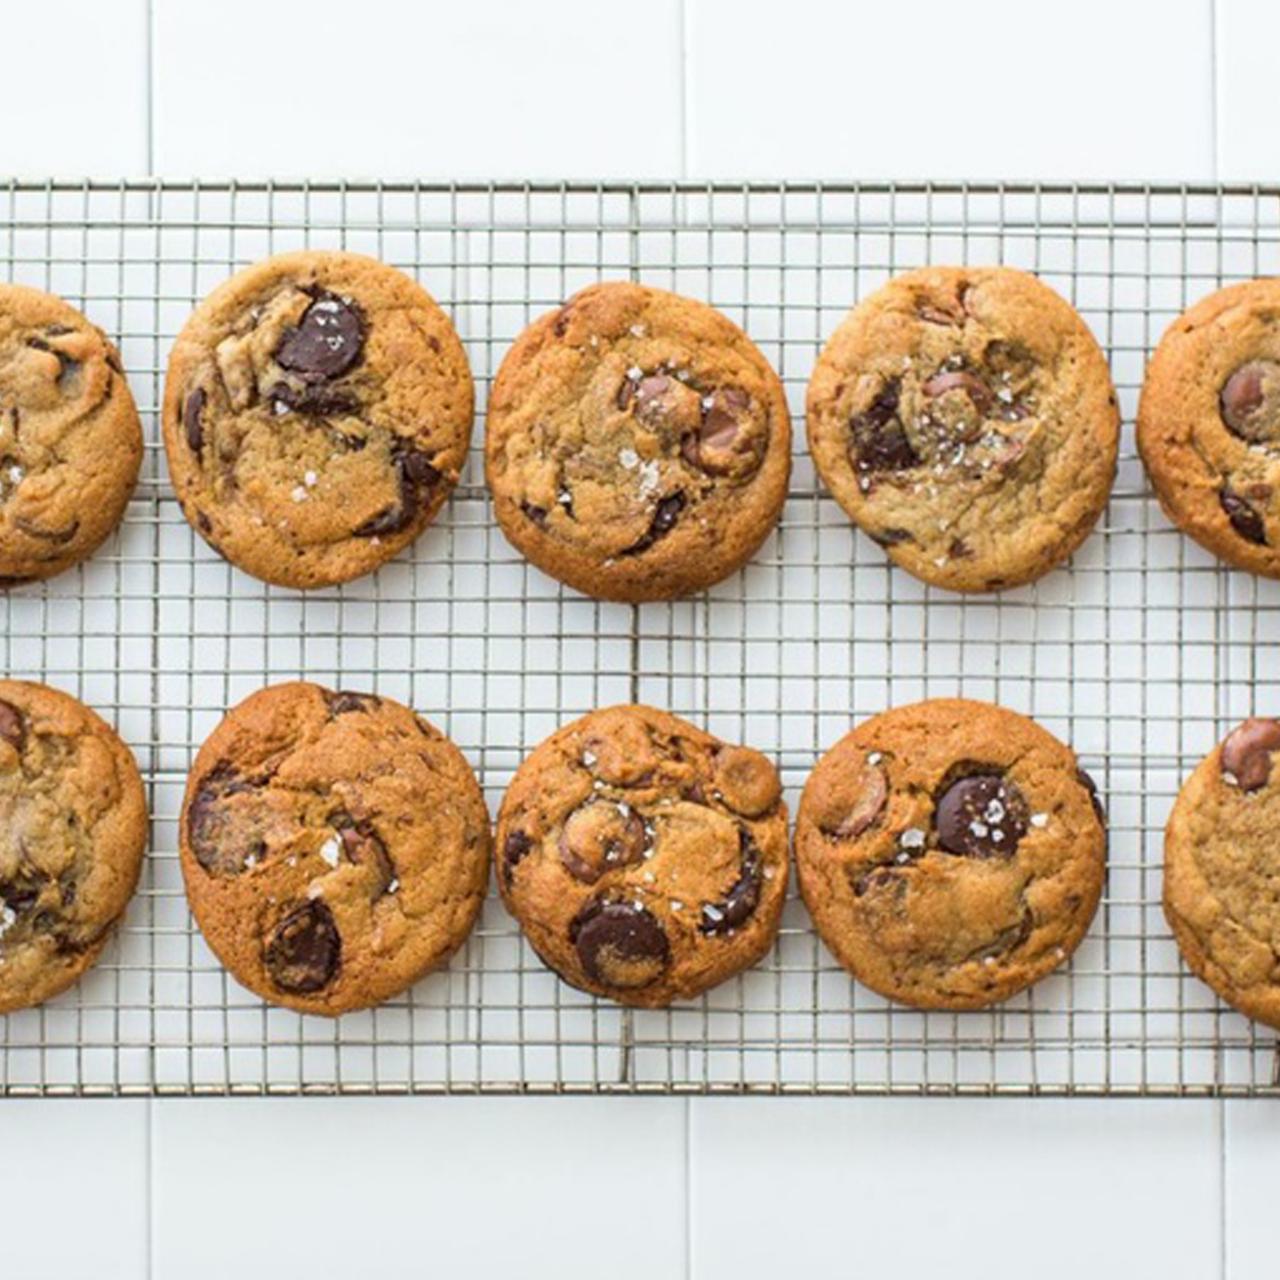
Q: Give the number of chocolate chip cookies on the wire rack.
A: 10